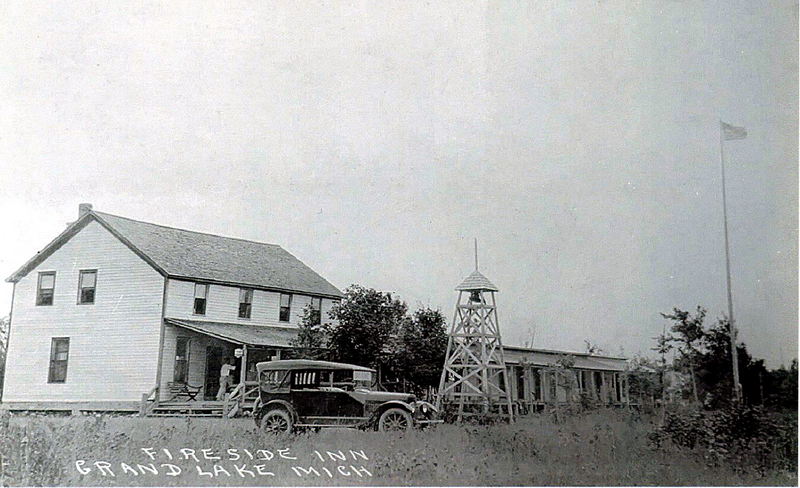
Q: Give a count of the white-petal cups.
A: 0